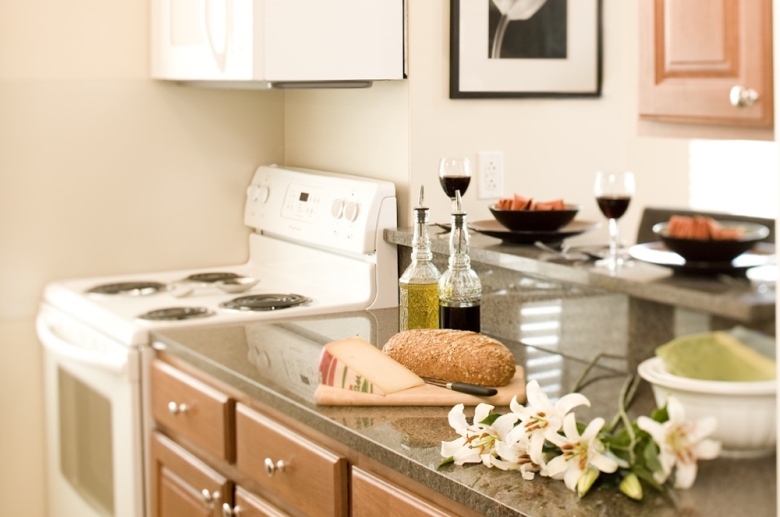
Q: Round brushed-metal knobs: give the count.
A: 5